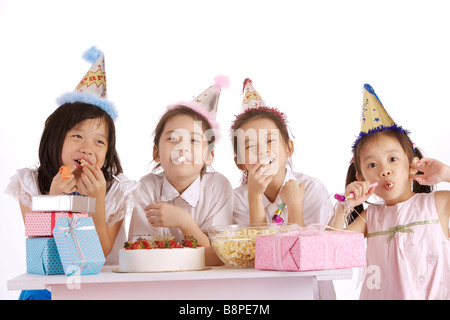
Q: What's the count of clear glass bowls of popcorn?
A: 1